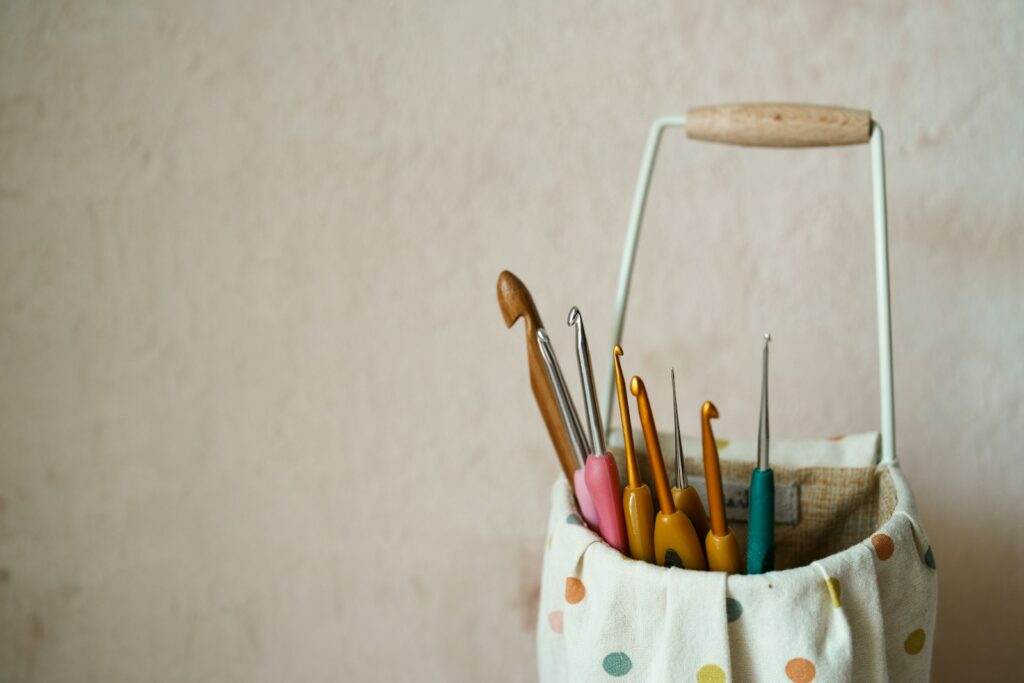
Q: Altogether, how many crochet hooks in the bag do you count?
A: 8